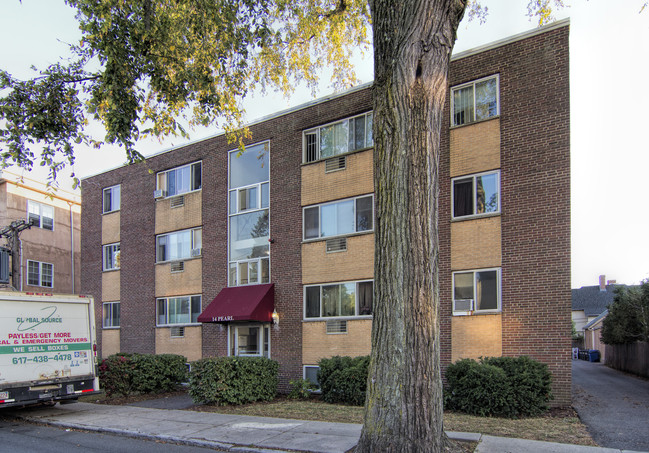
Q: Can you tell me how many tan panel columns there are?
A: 4